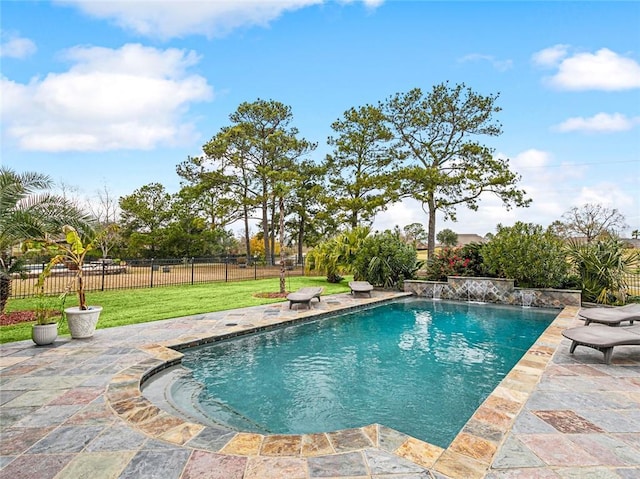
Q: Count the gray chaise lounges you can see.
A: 4